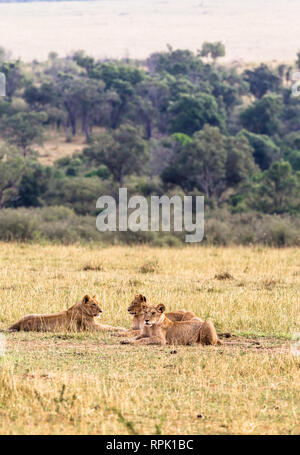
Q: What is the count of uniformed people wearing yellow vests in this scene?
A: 0